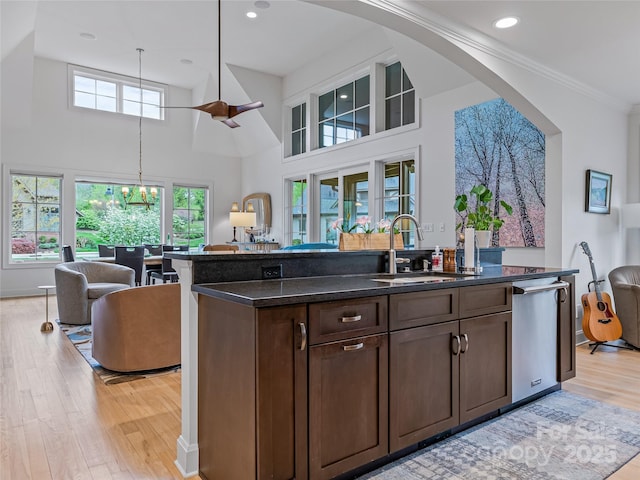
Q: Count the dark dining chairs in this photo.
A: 5